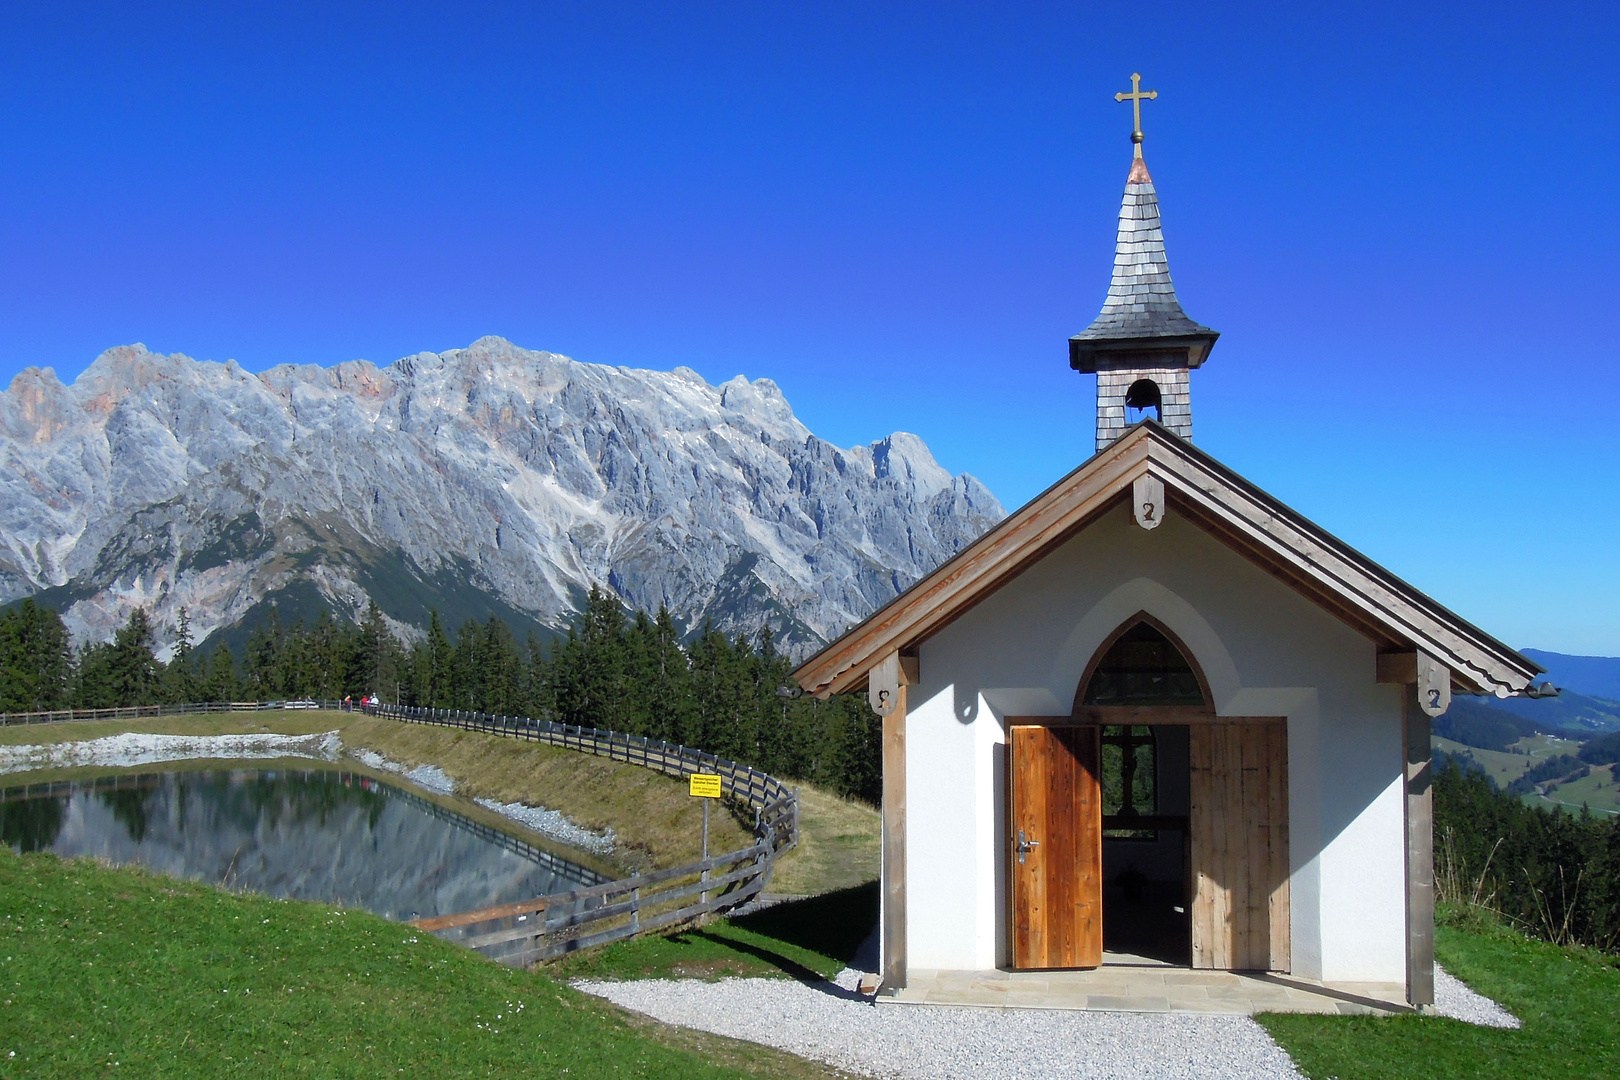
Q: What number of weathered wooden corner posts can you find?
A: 2